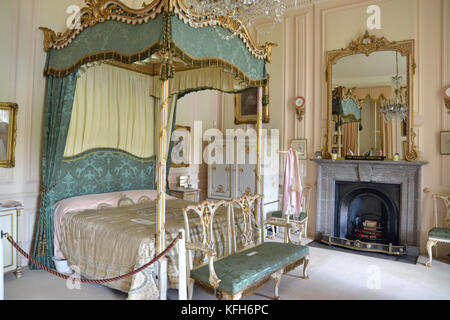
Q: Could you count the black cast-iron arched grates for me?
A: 1